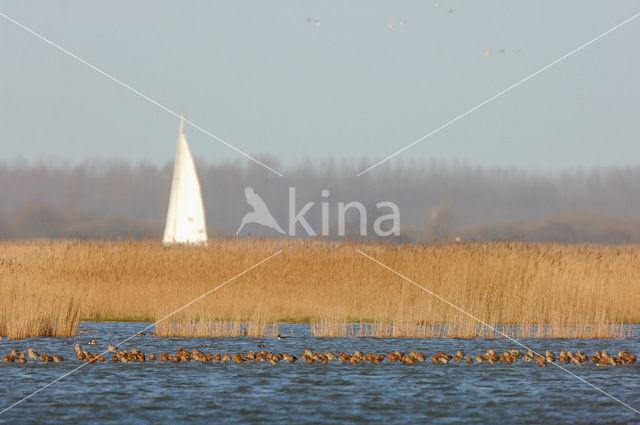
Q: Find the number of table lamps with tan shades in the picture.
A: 0